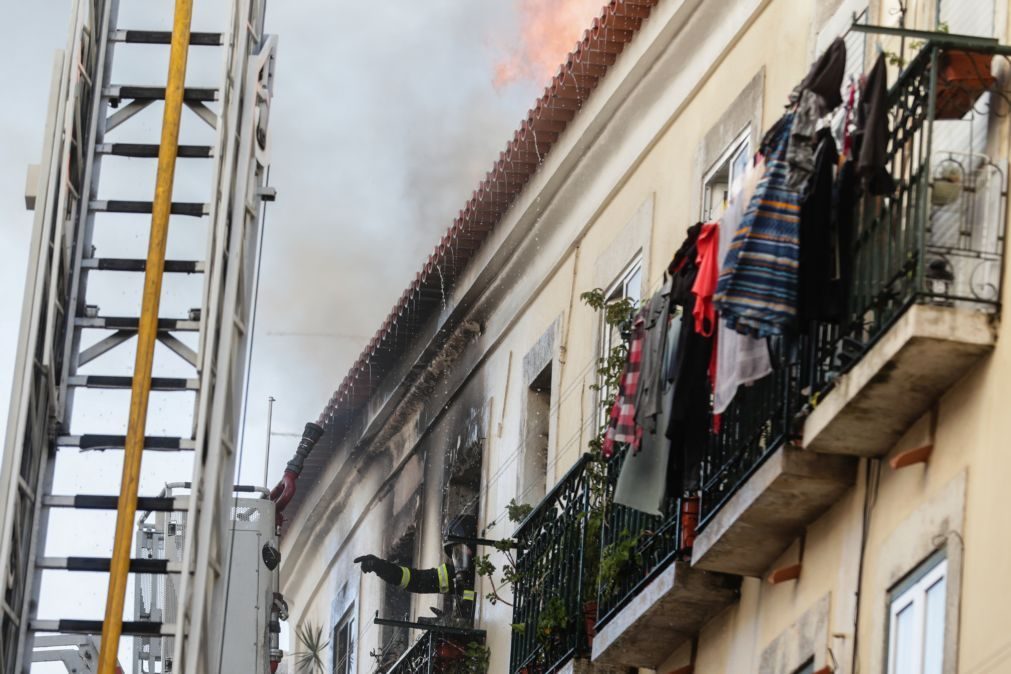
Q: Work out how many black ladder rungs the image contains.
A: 11